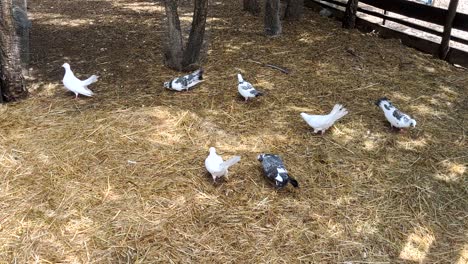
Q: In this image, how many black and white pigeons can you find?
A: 4